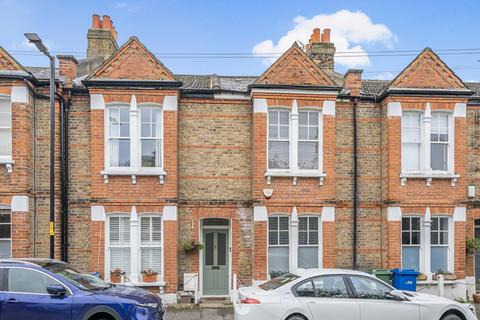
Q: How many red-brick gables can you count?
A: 4